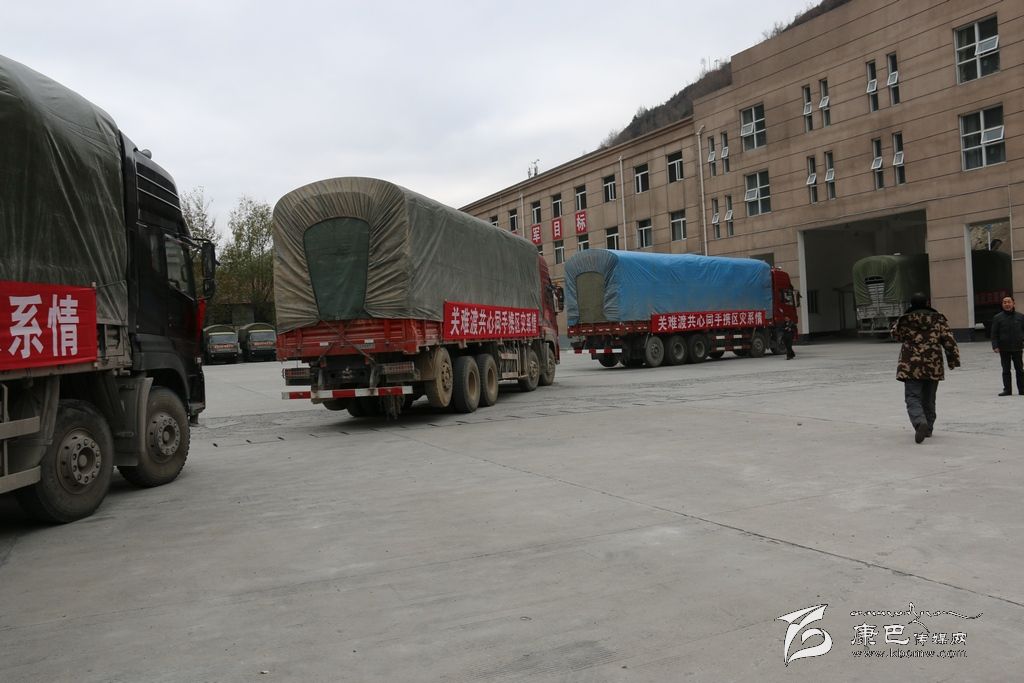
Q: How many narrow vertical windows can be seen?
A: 12